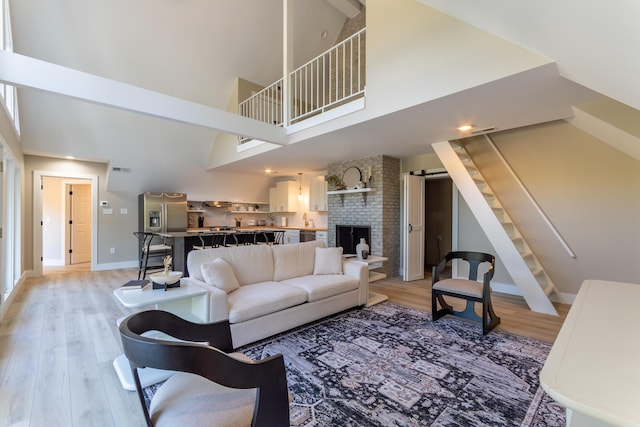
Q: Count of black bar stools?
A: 4